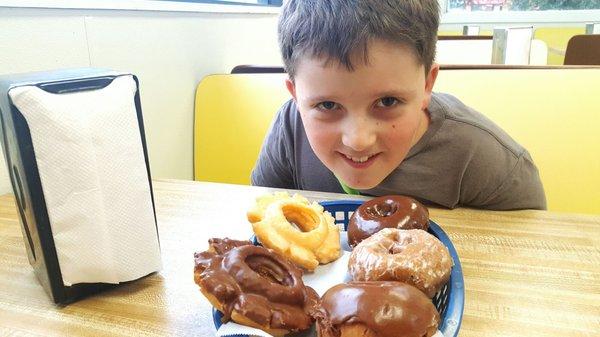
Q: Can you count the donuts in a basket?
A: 5